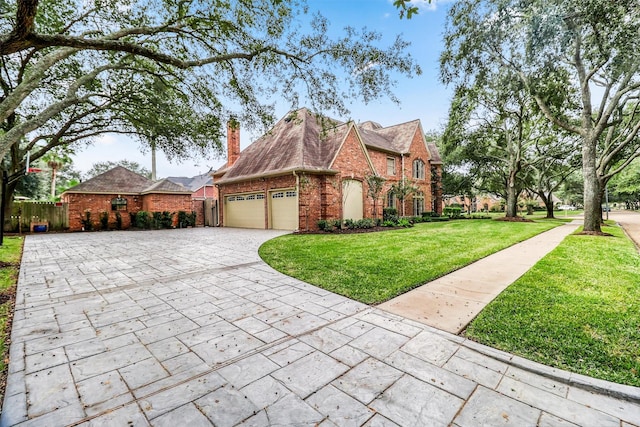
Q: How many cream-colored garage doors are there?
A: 2